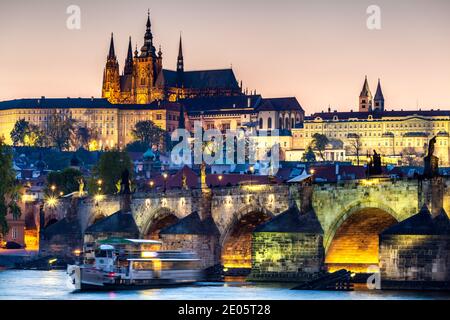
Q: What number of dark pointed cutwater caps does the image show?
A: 5